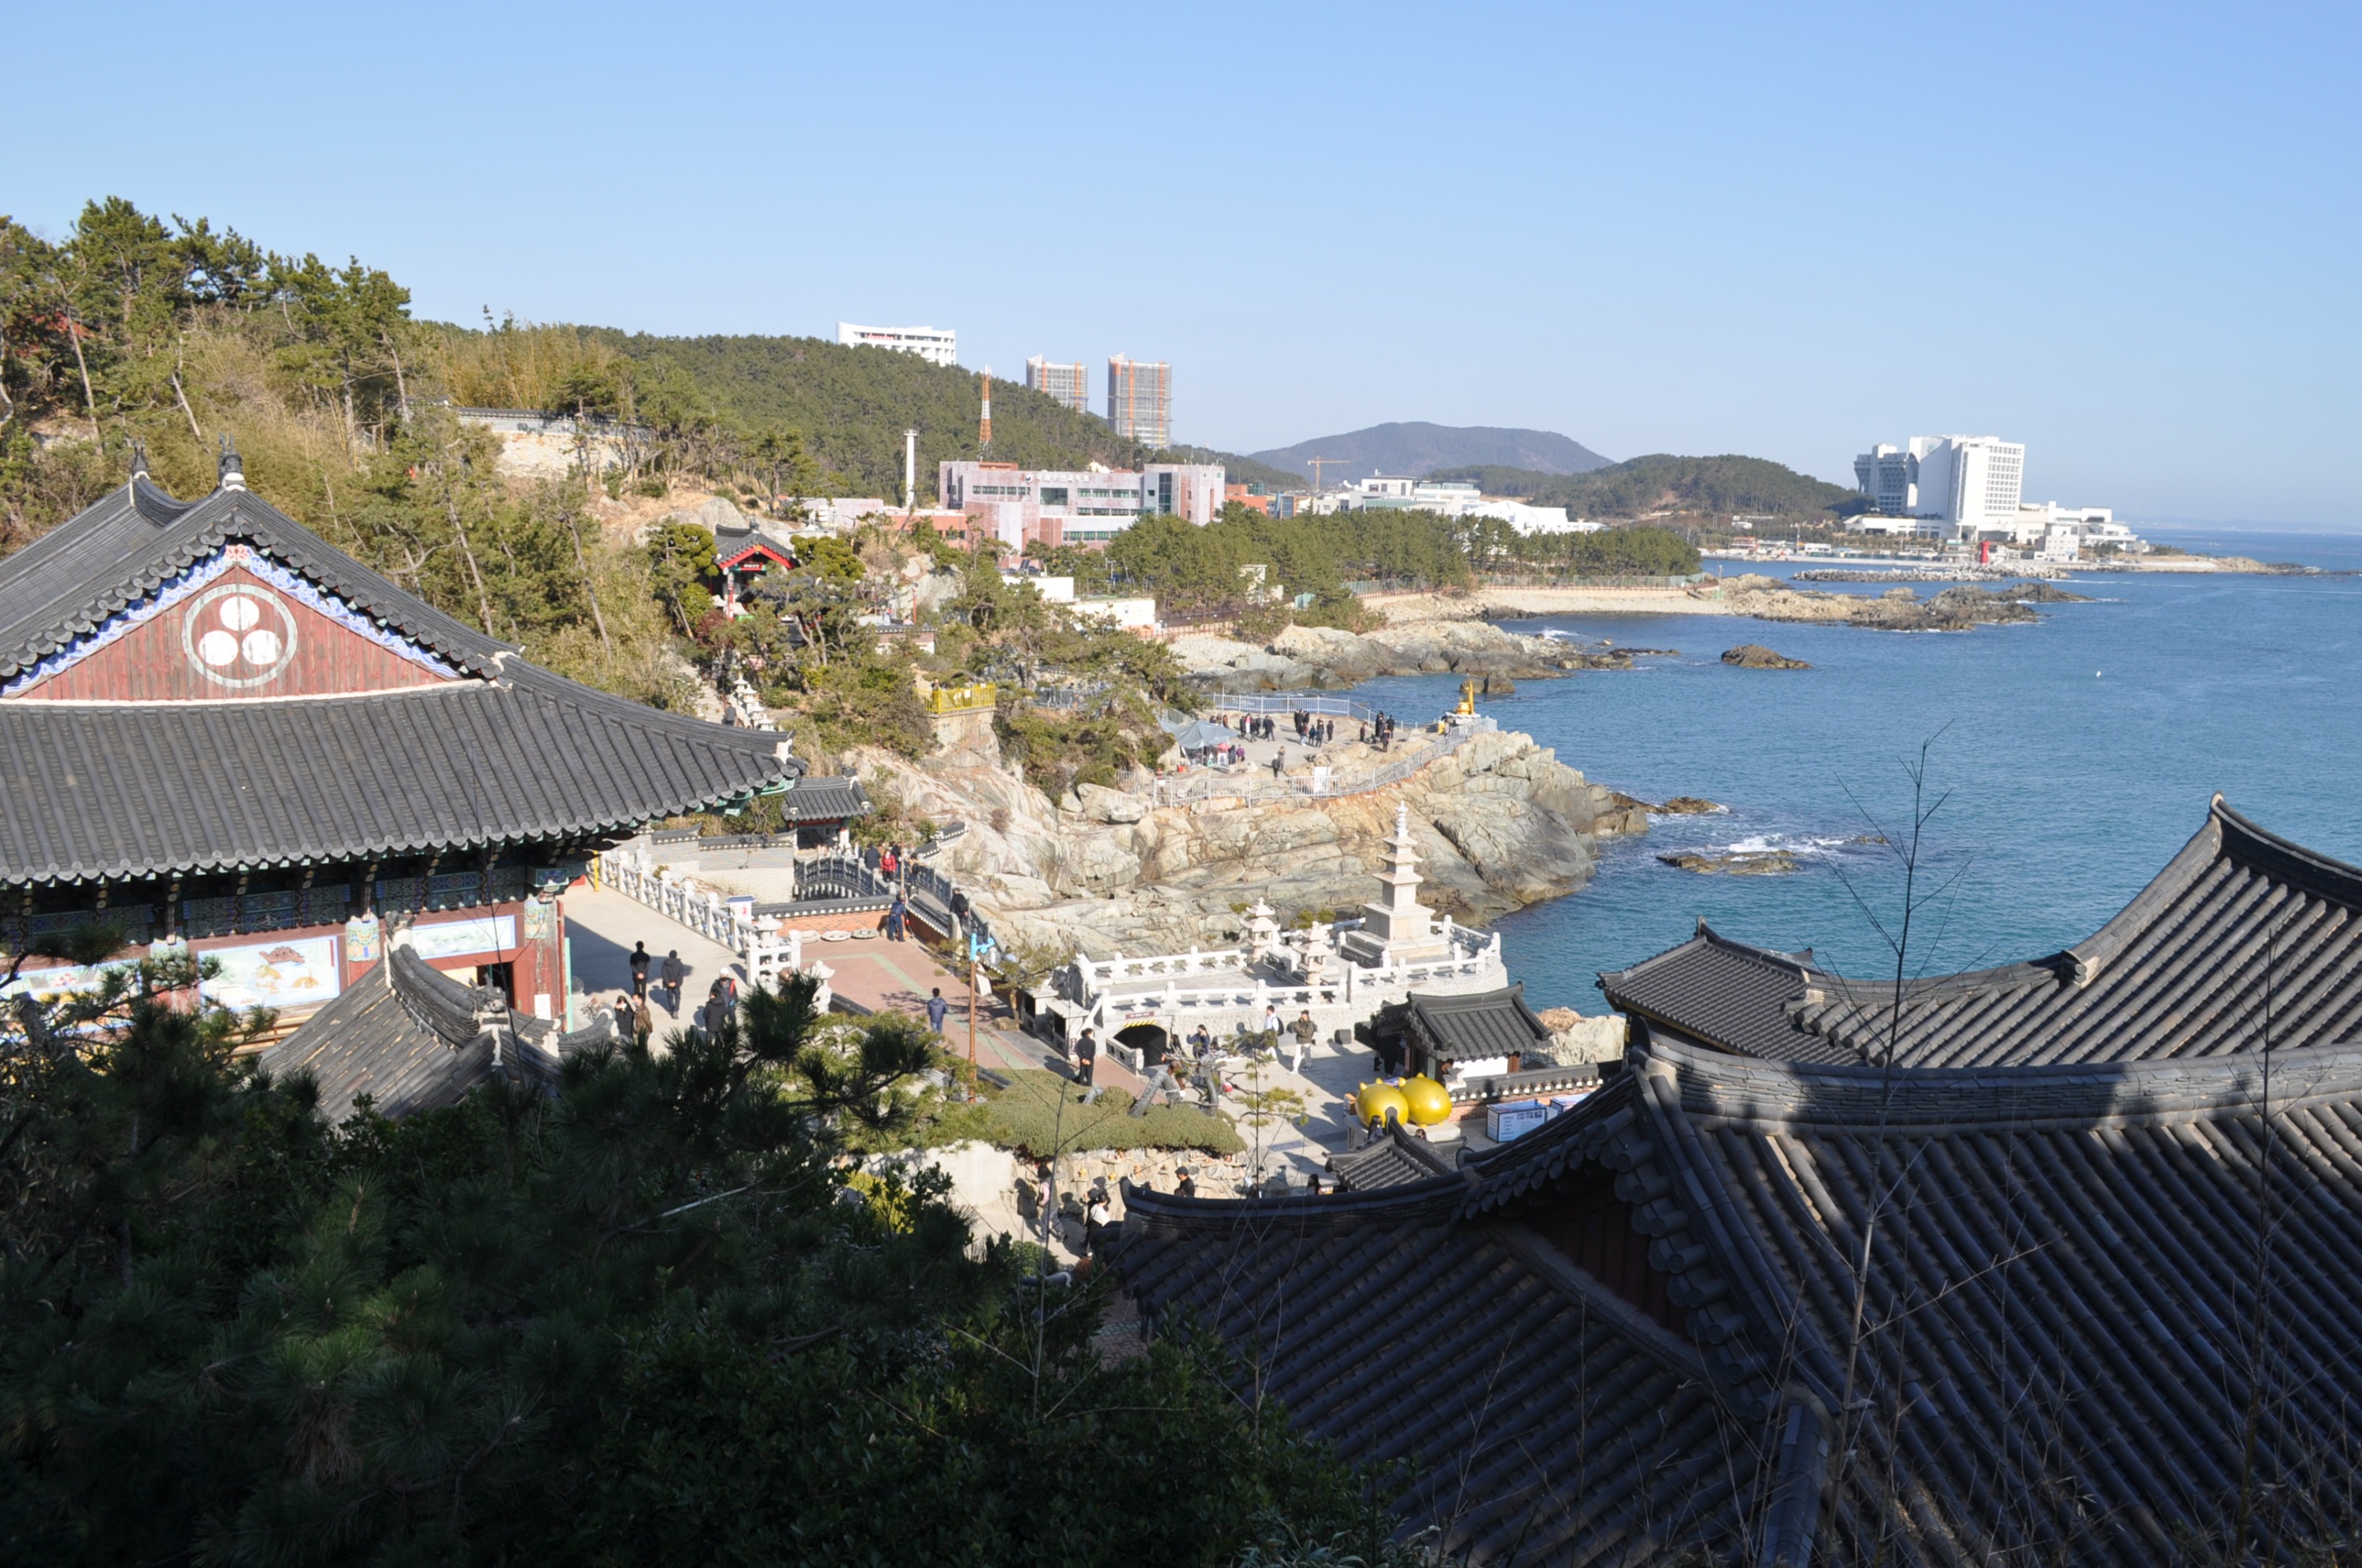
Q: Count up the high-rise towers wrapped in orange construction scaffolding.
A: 2